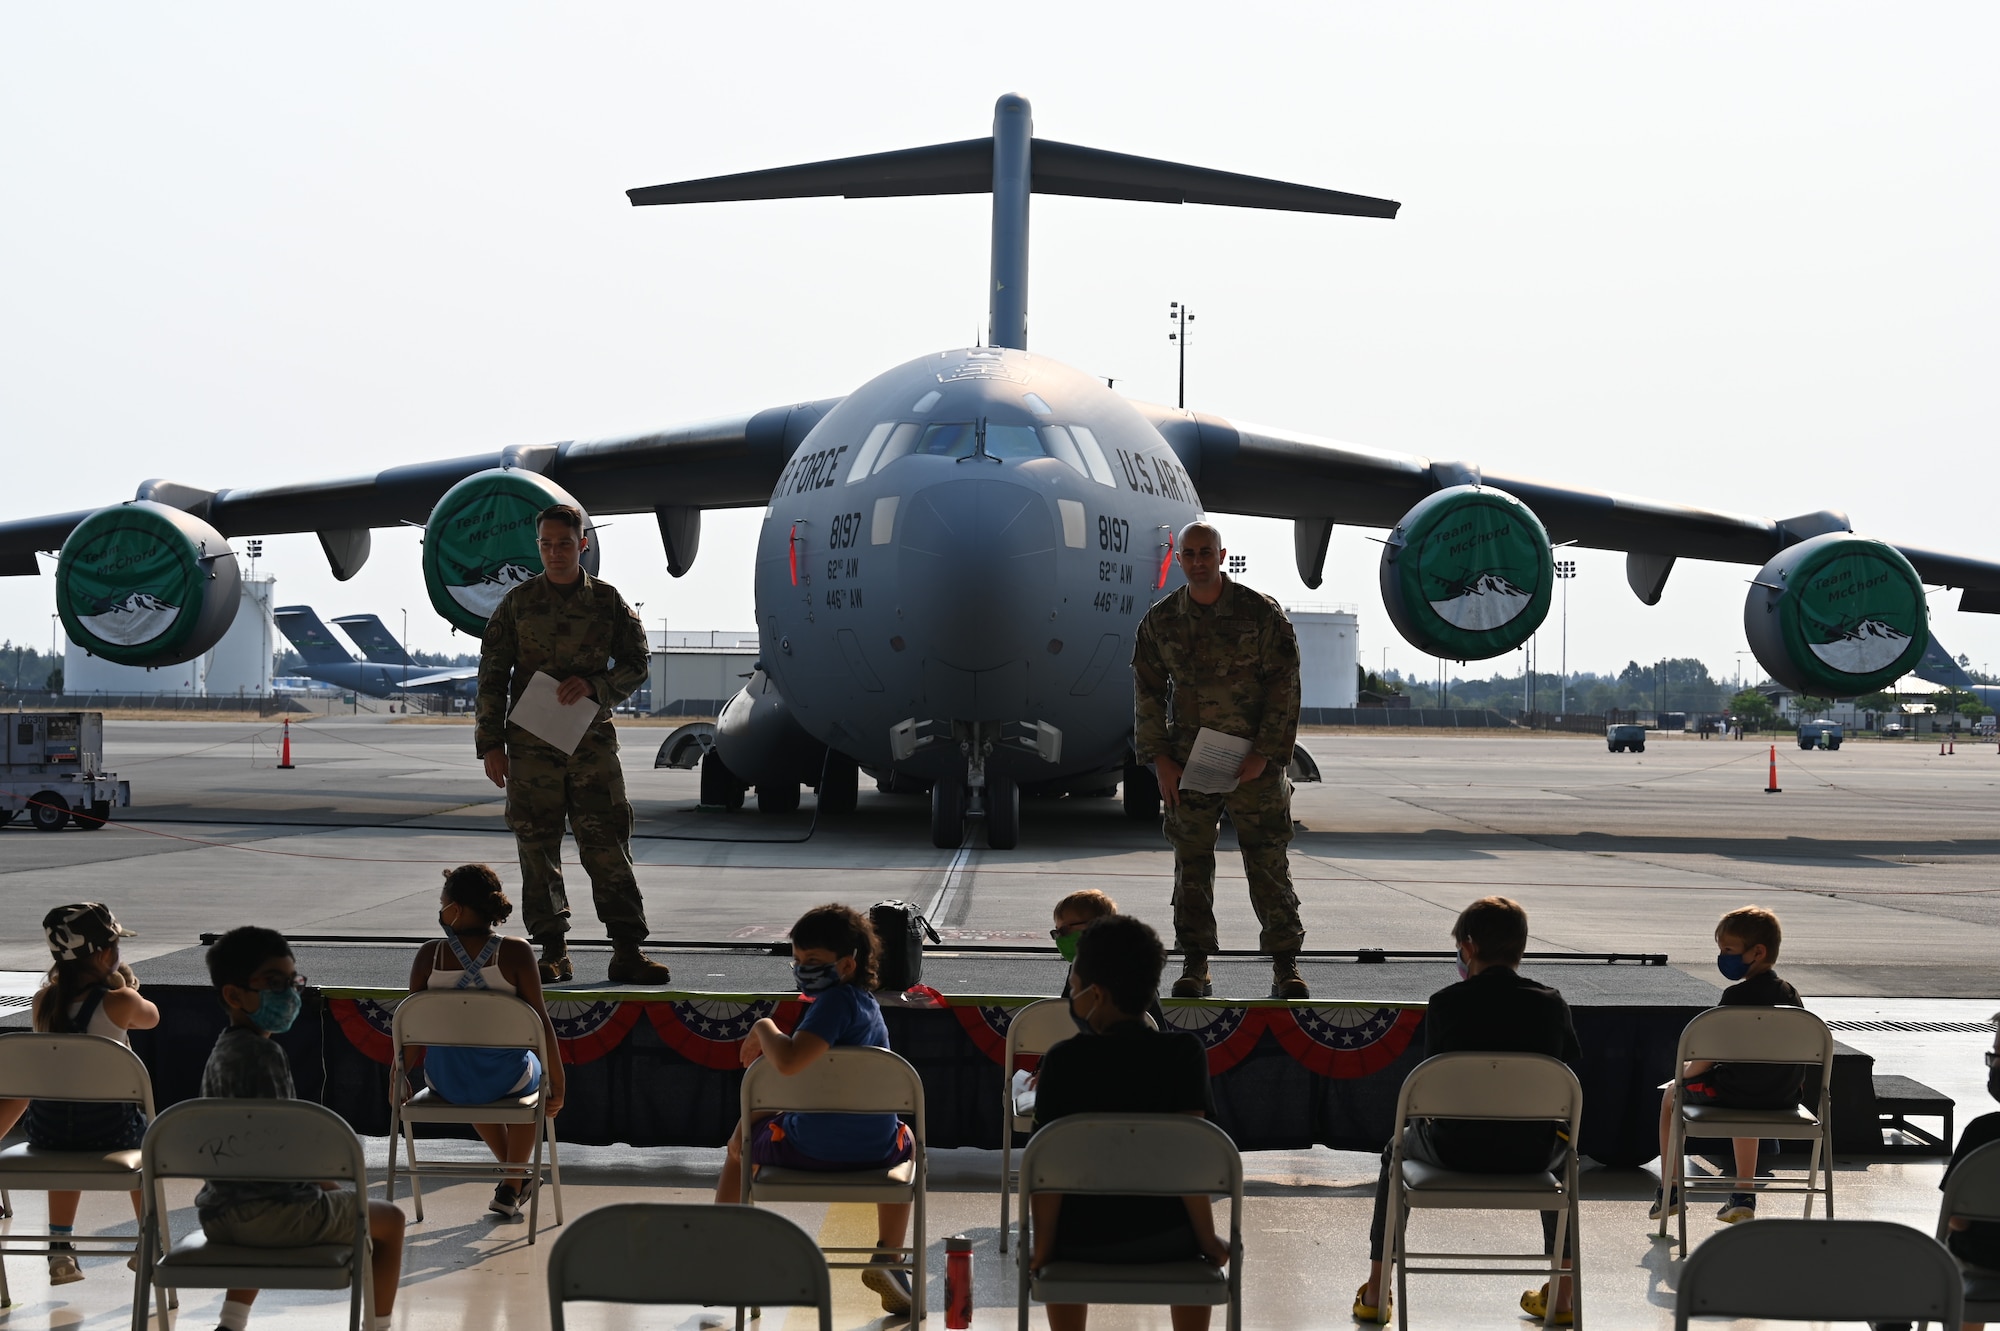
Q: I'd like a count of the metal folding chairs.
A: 11